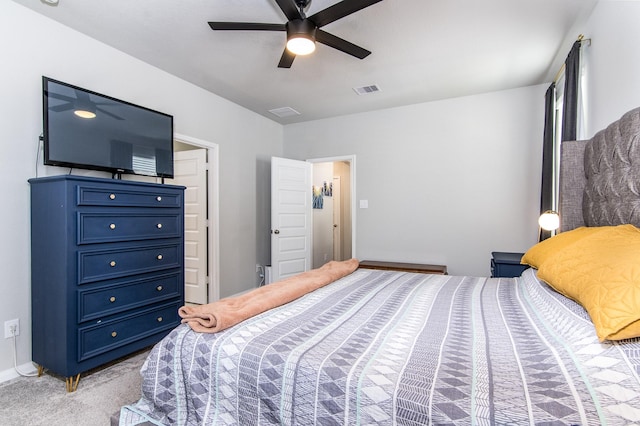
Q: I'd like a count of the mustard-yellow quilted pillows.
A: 2